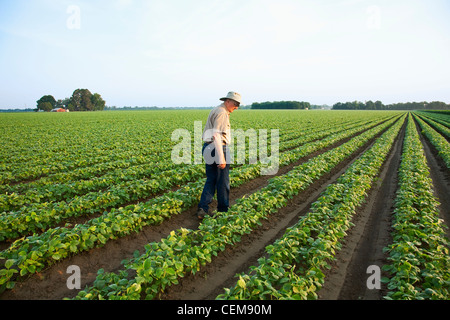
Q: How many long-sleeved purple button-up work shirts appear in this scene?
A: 0